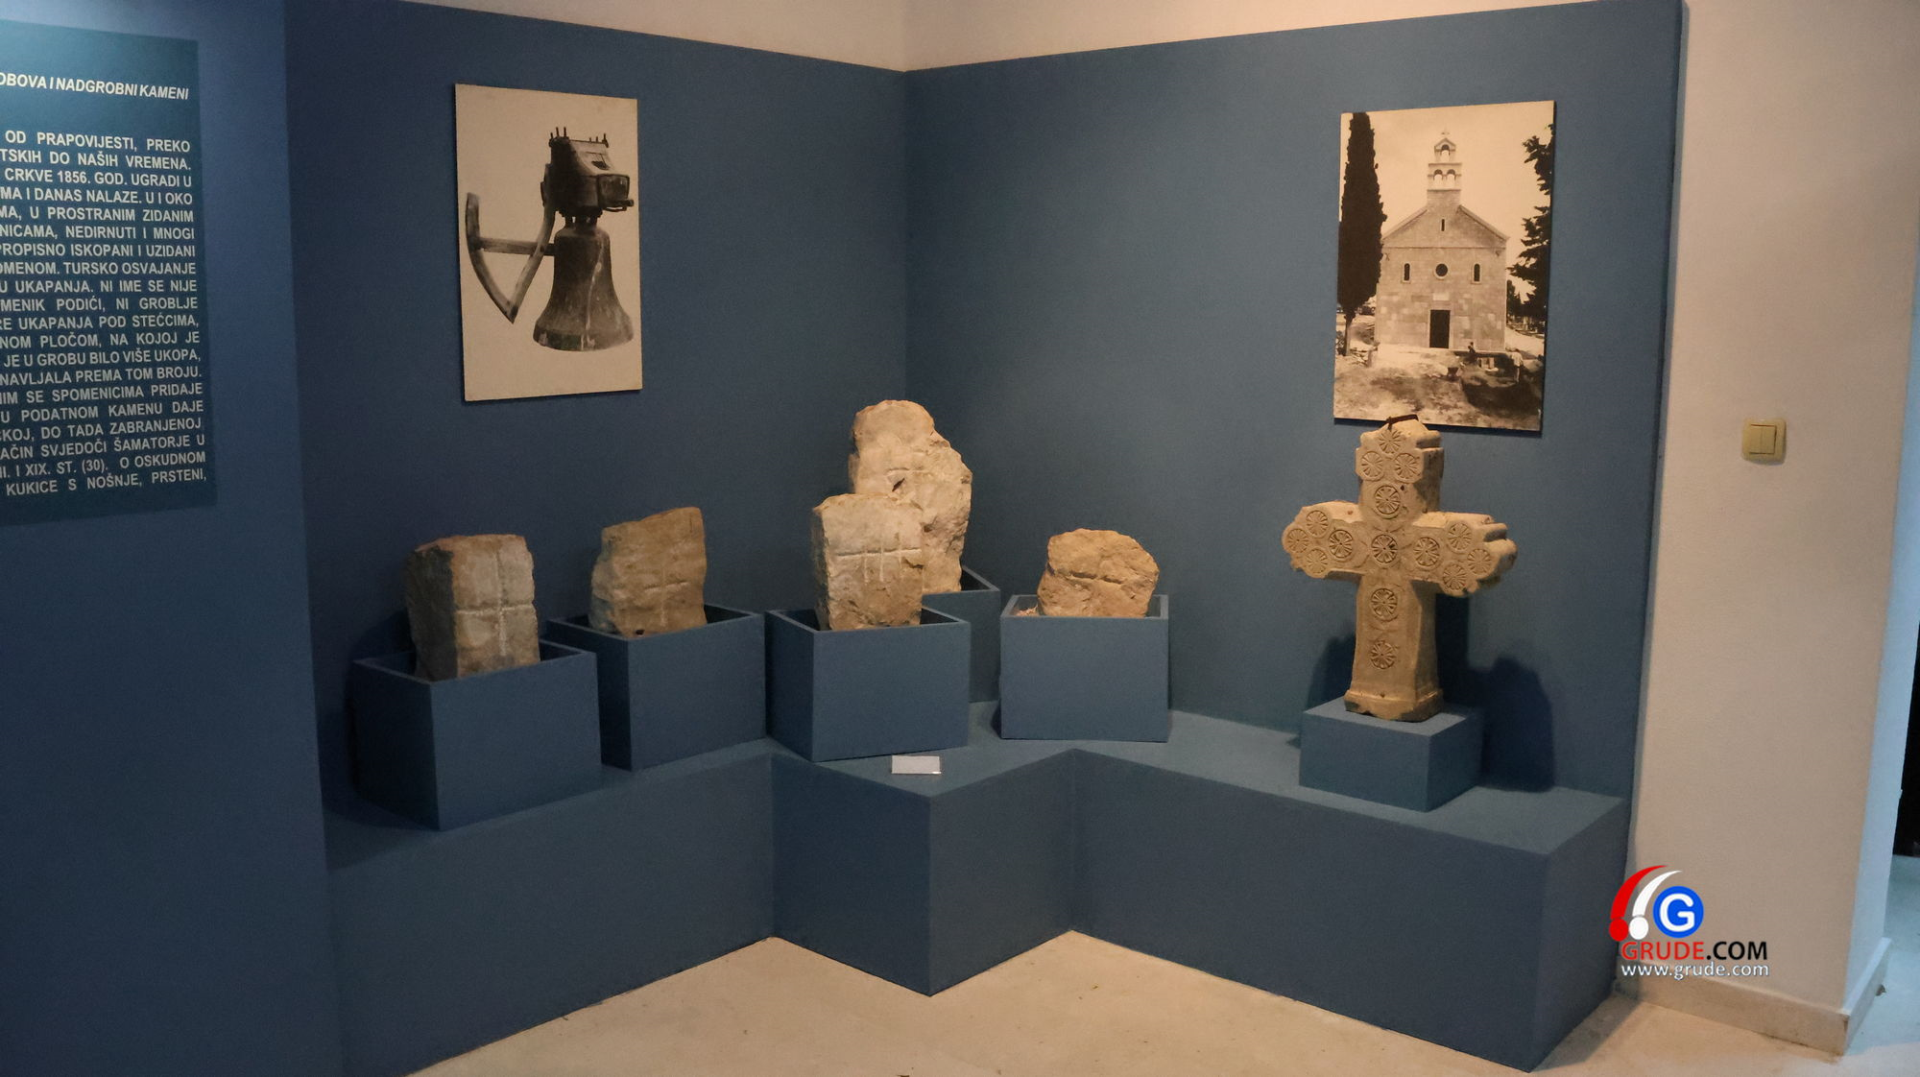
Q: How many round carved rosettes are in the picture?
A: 15